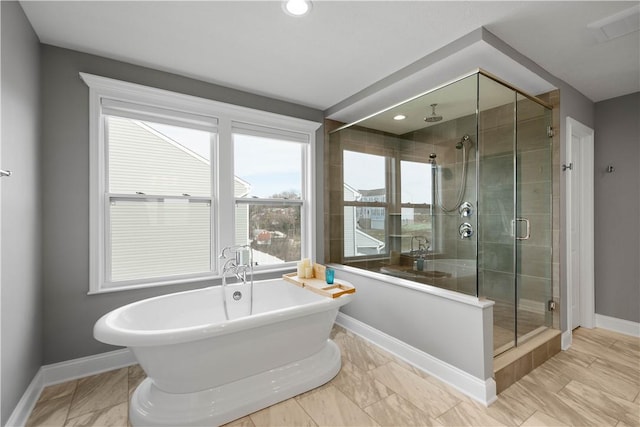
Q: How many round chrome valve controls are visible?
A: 2